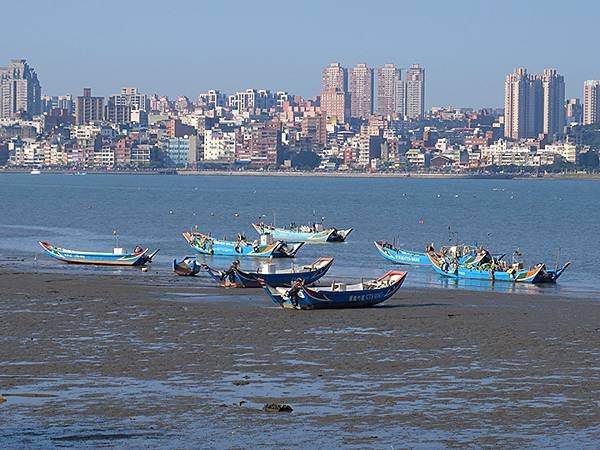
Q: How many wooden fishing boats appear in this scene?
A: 8